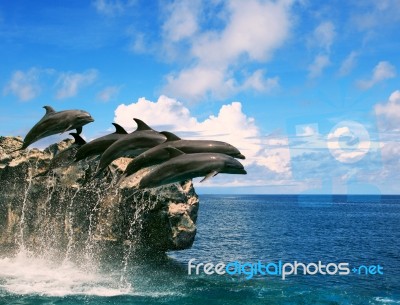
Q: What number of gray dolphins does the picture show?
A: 6